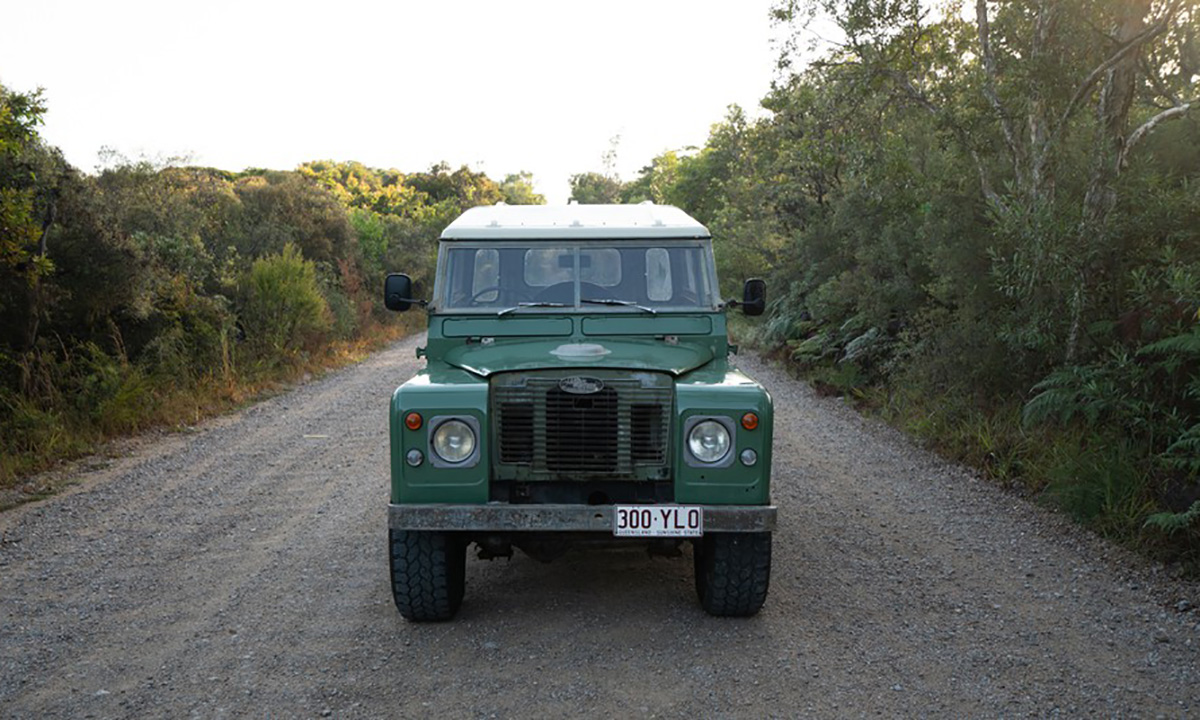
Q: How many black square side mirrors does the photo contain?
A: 2